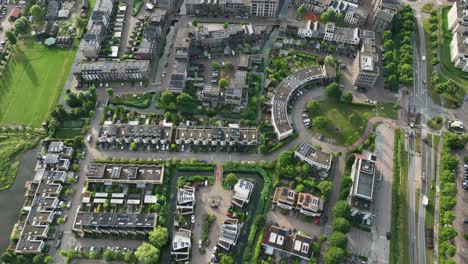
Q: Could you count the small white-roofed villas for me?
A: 4